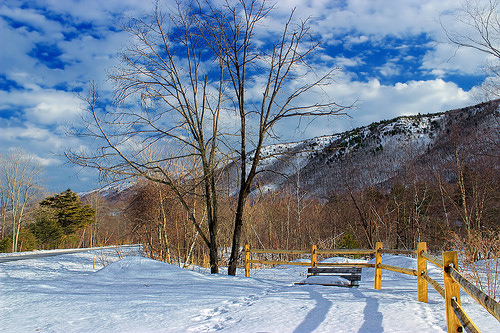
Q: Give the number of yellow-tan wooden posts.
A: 5